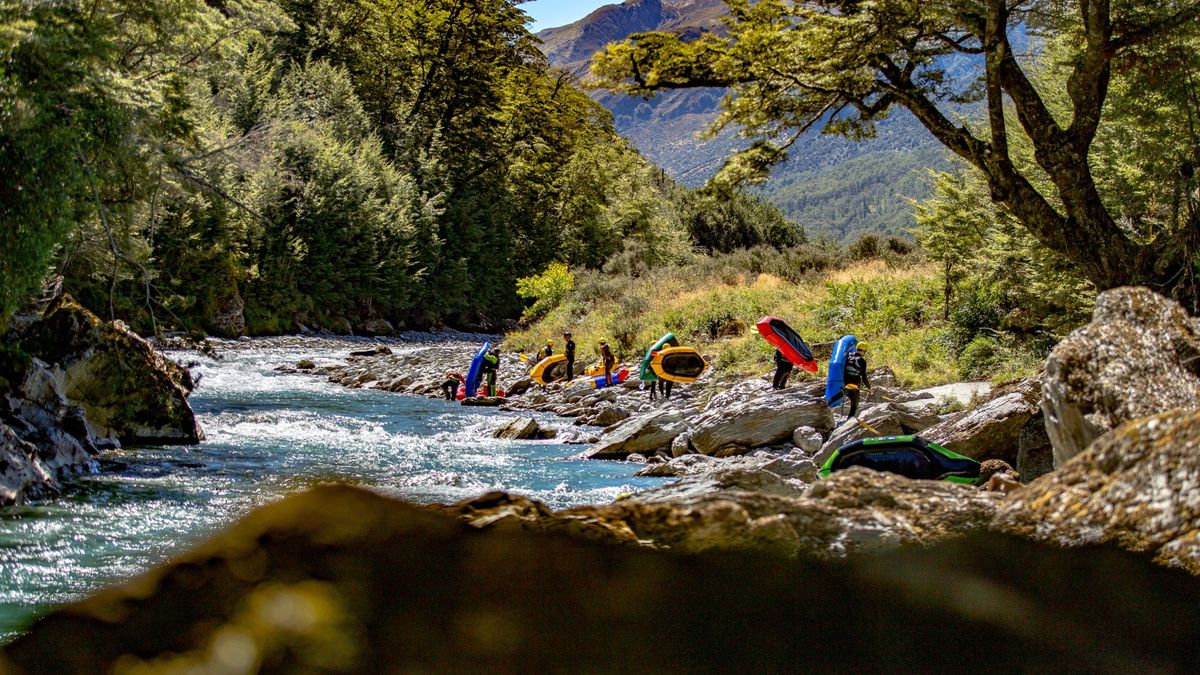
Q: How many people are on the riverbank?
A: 9